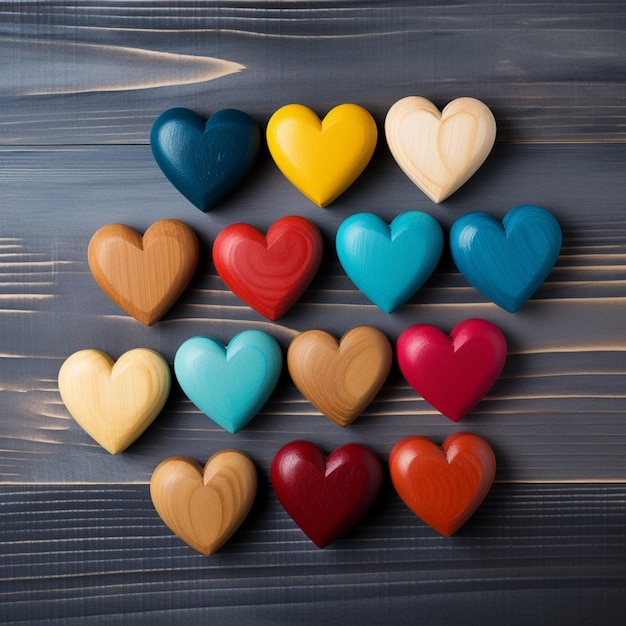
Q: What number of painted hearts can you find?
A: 9